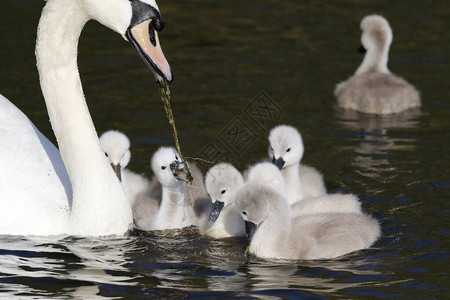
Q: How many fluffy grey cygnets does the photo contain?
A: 7